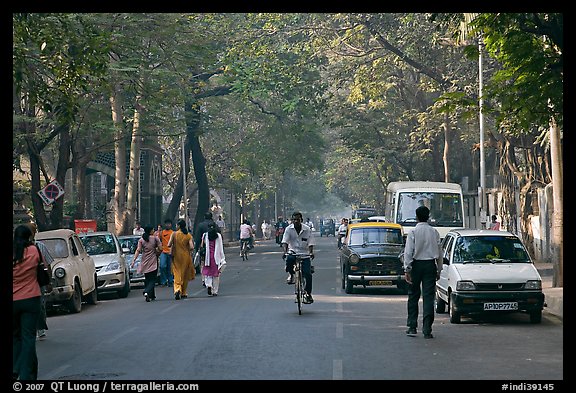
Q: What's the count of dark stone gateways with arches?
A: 1